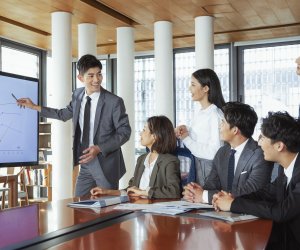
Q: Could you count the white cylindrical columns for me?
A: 5